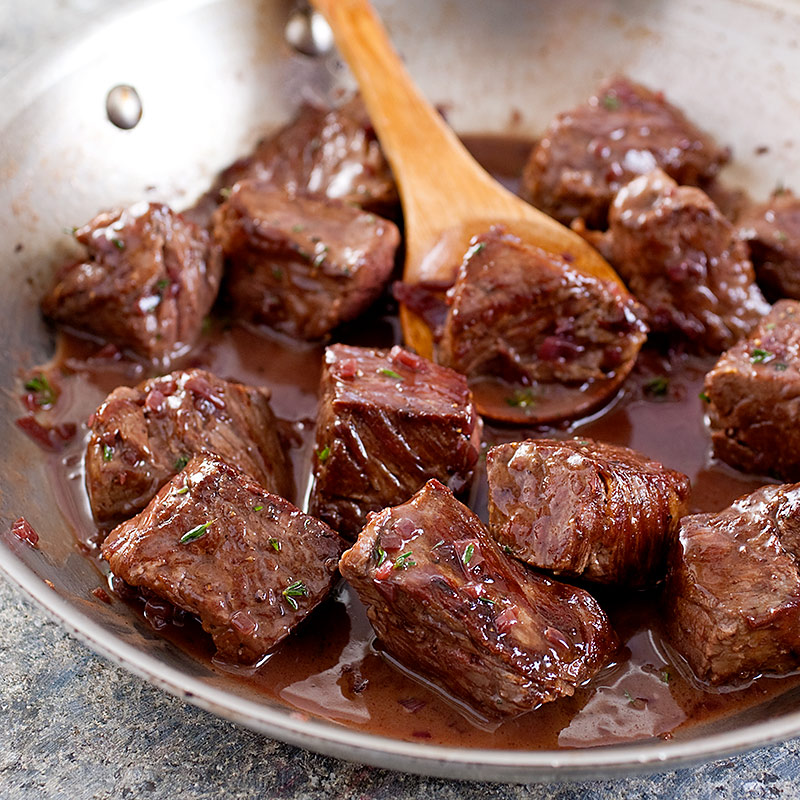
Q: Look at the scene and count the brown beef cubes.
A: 14